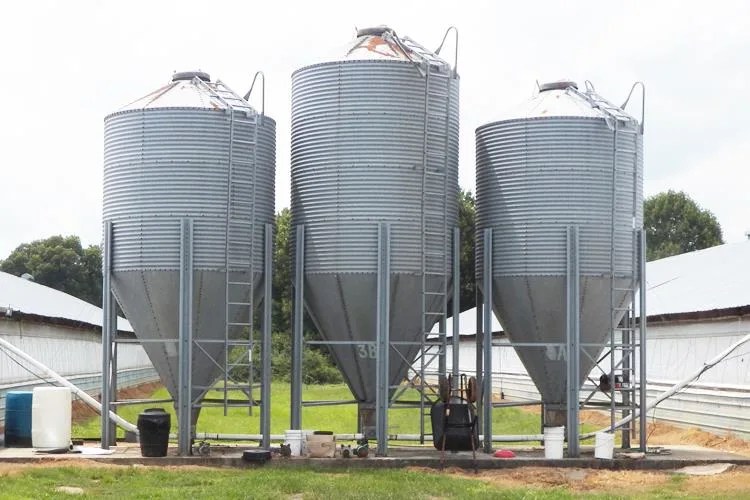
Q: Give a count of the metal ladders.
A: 3